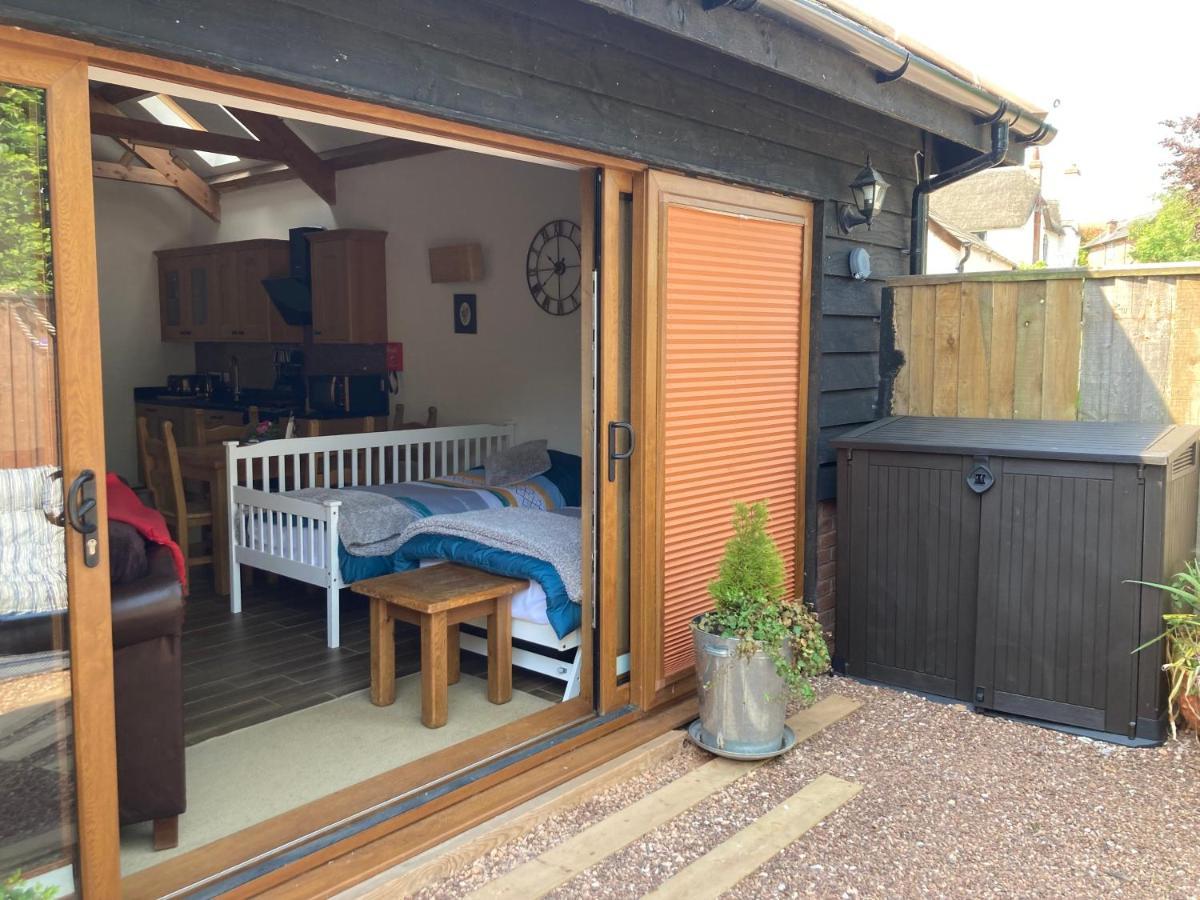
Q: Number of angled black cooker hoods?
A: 1